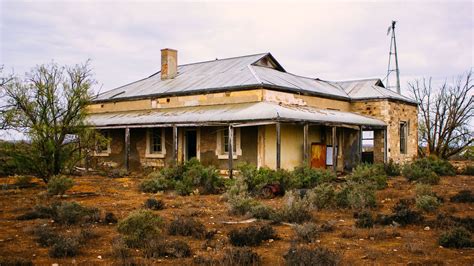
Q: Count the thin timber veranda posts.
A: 8